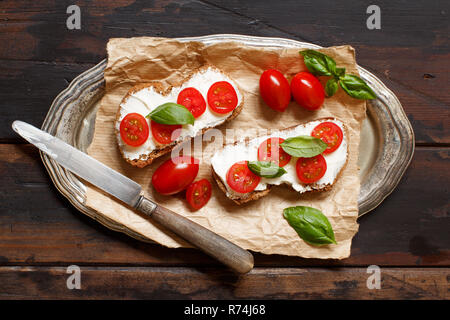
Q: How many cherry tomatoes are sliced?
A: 9